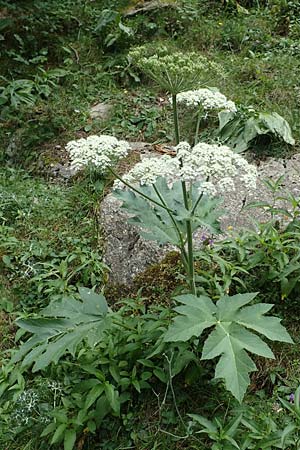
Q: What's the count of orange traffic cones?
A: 0